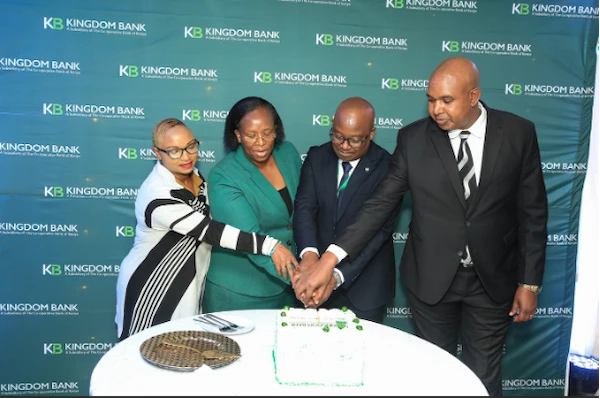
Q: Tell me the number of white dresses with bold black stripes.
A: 1